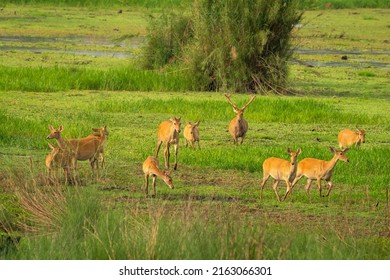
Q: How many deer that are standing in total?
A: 10